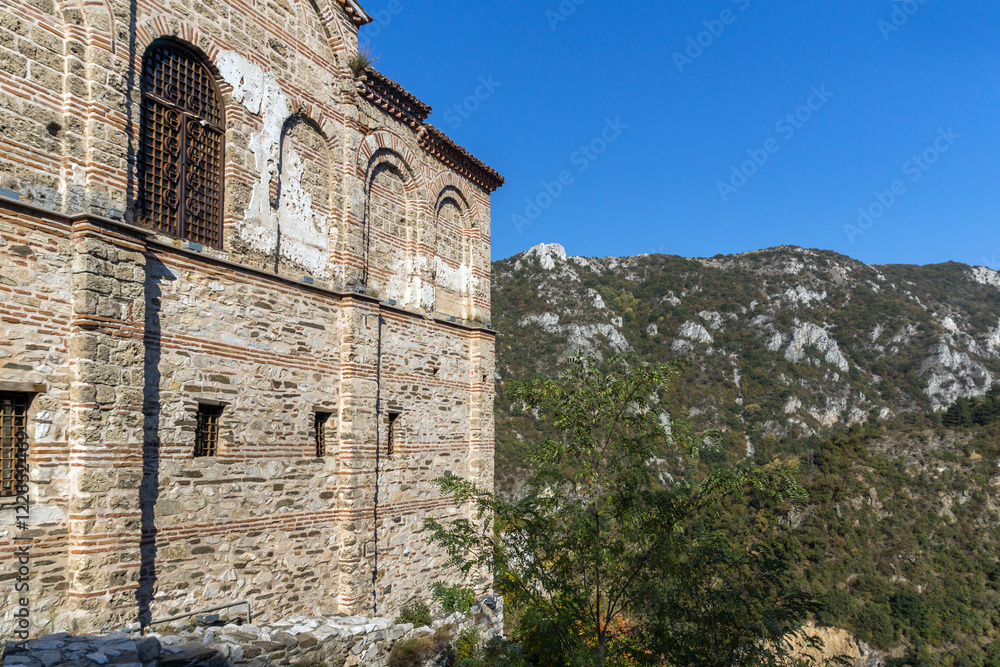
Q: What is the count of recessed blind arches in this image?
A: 3